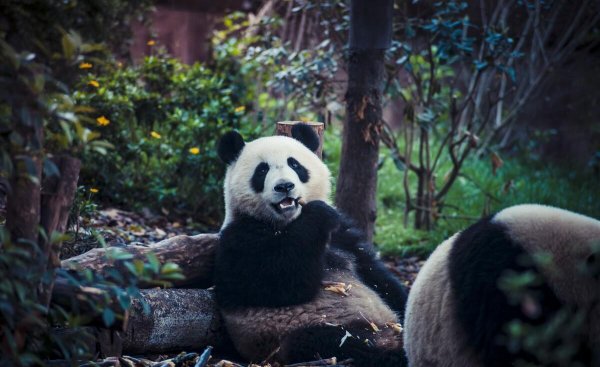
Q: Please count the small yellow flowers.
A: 8